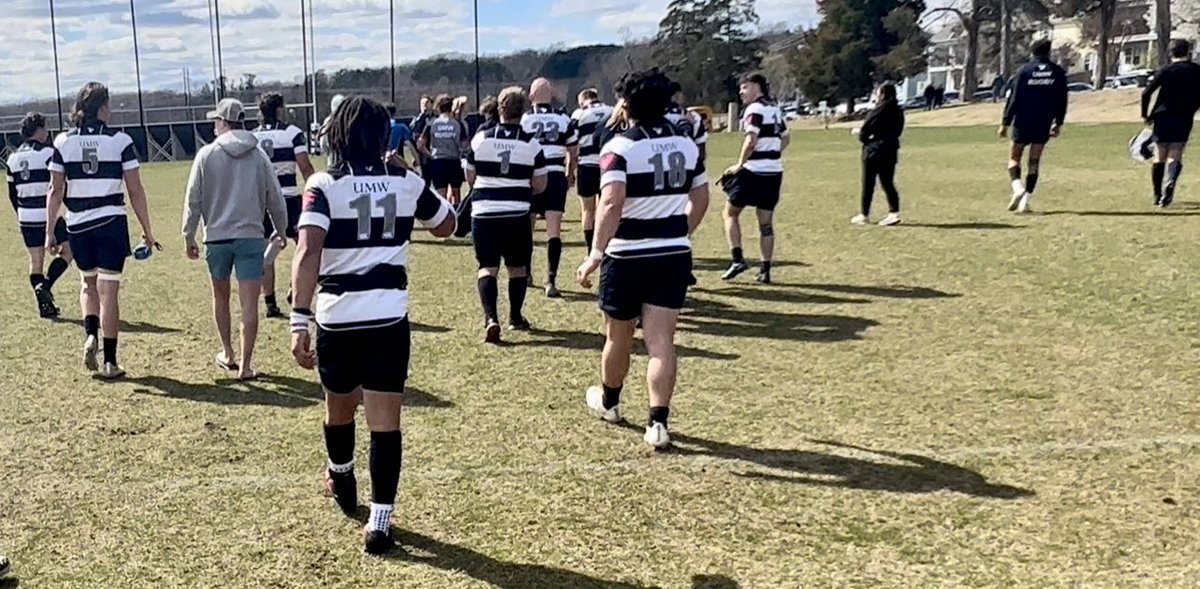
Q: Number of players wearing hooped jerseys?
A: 10